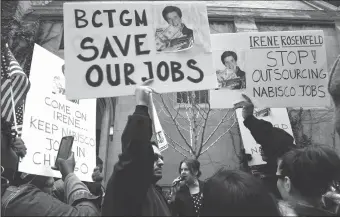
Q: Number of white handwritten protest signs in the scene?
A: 4